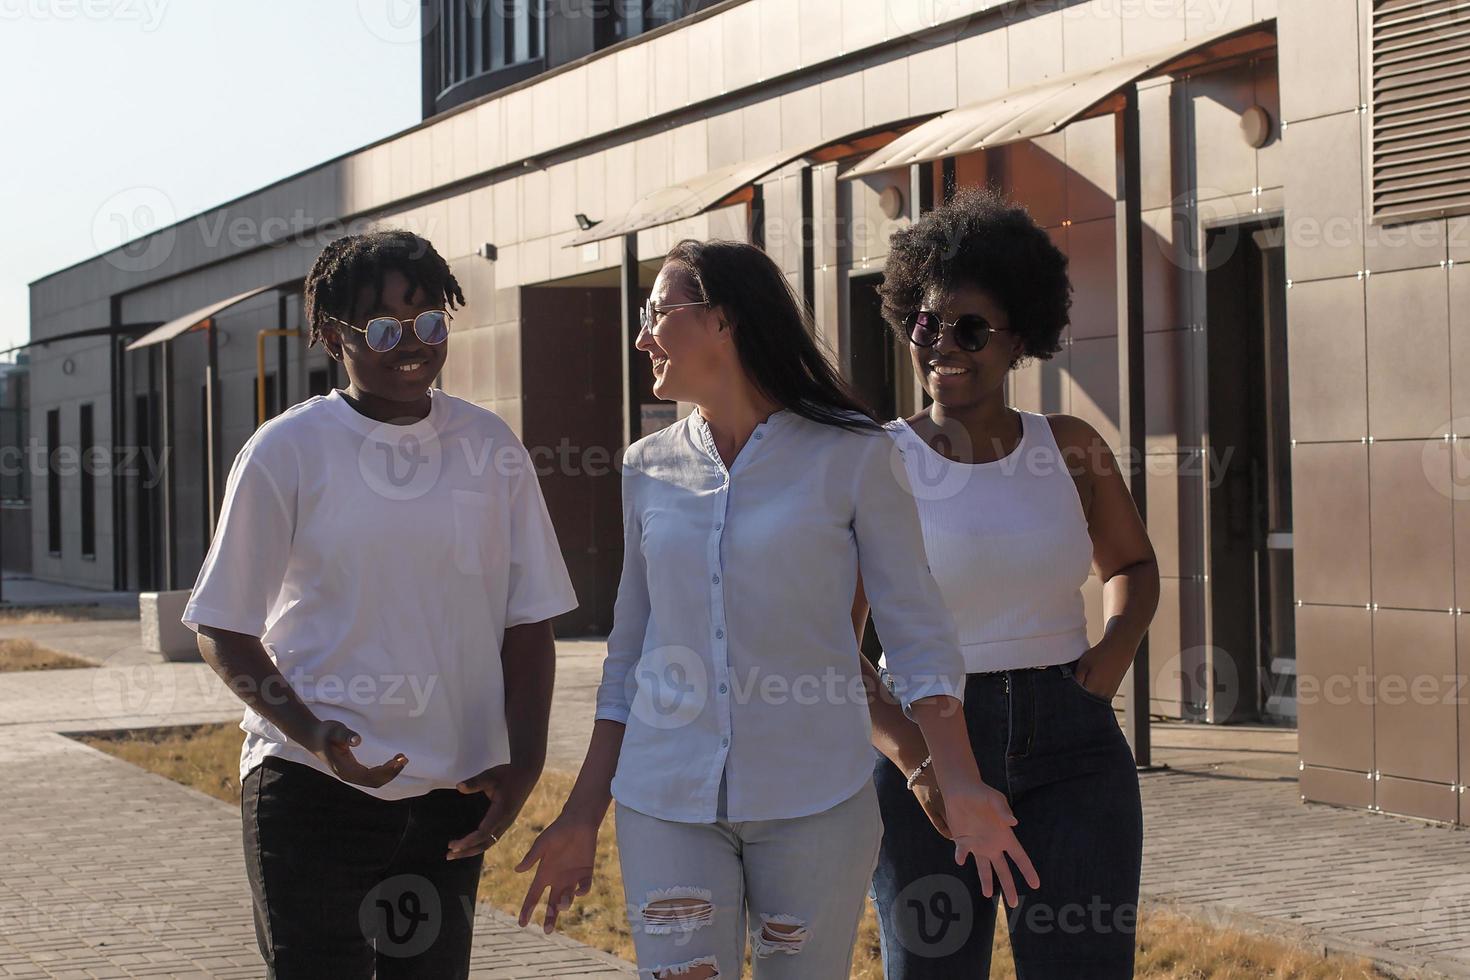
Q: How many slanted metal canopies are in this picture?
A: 3